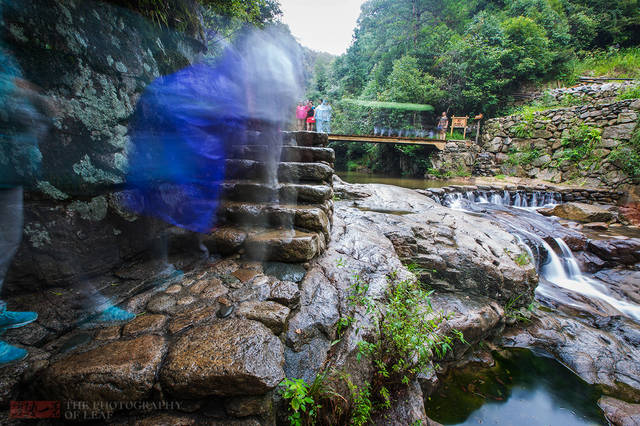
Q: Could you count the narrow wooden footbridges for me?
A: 1